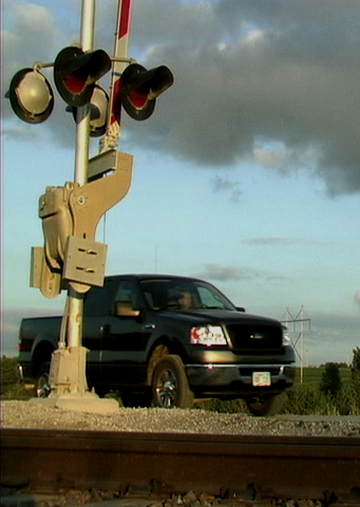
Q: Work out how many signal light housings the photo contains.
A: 4